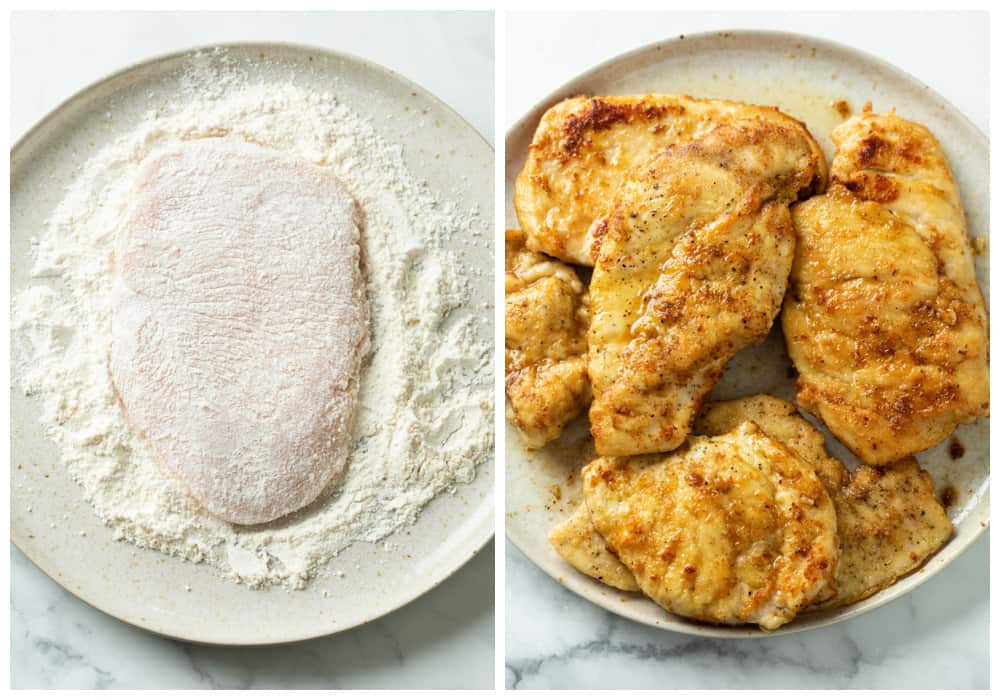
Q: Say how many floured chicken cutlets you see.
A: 1